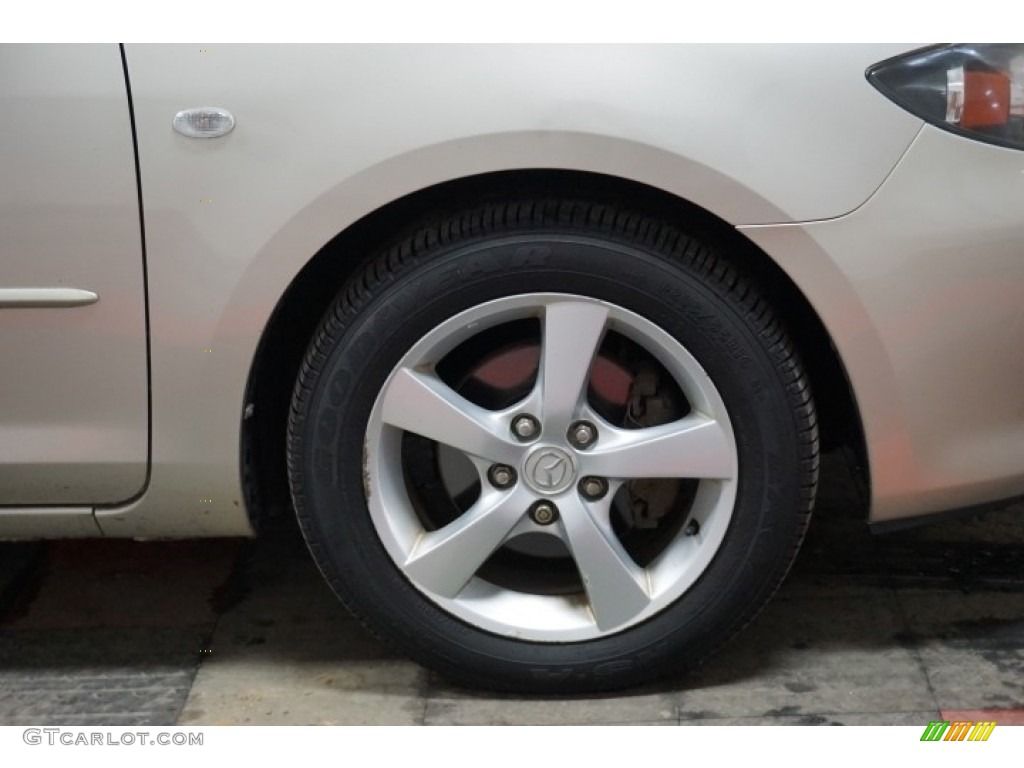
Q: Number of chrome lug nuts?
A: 5